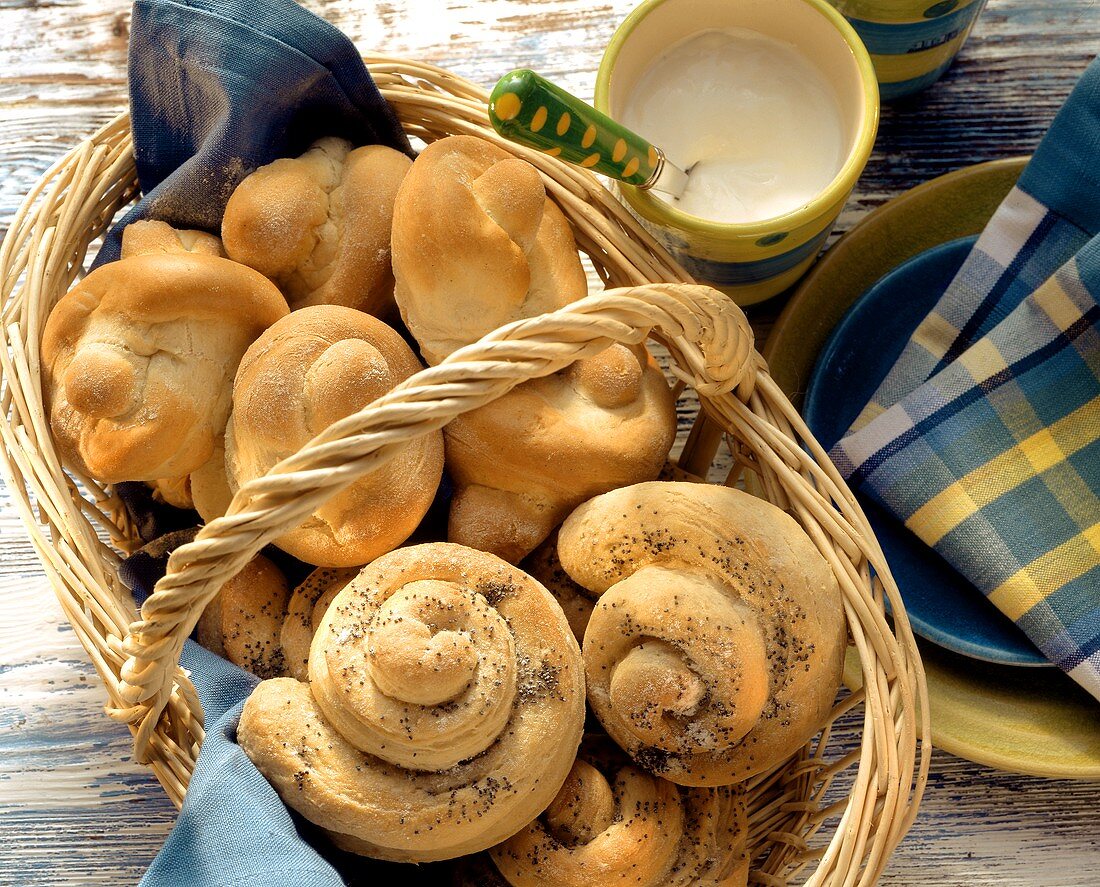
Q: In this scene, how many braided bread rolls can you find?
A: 5